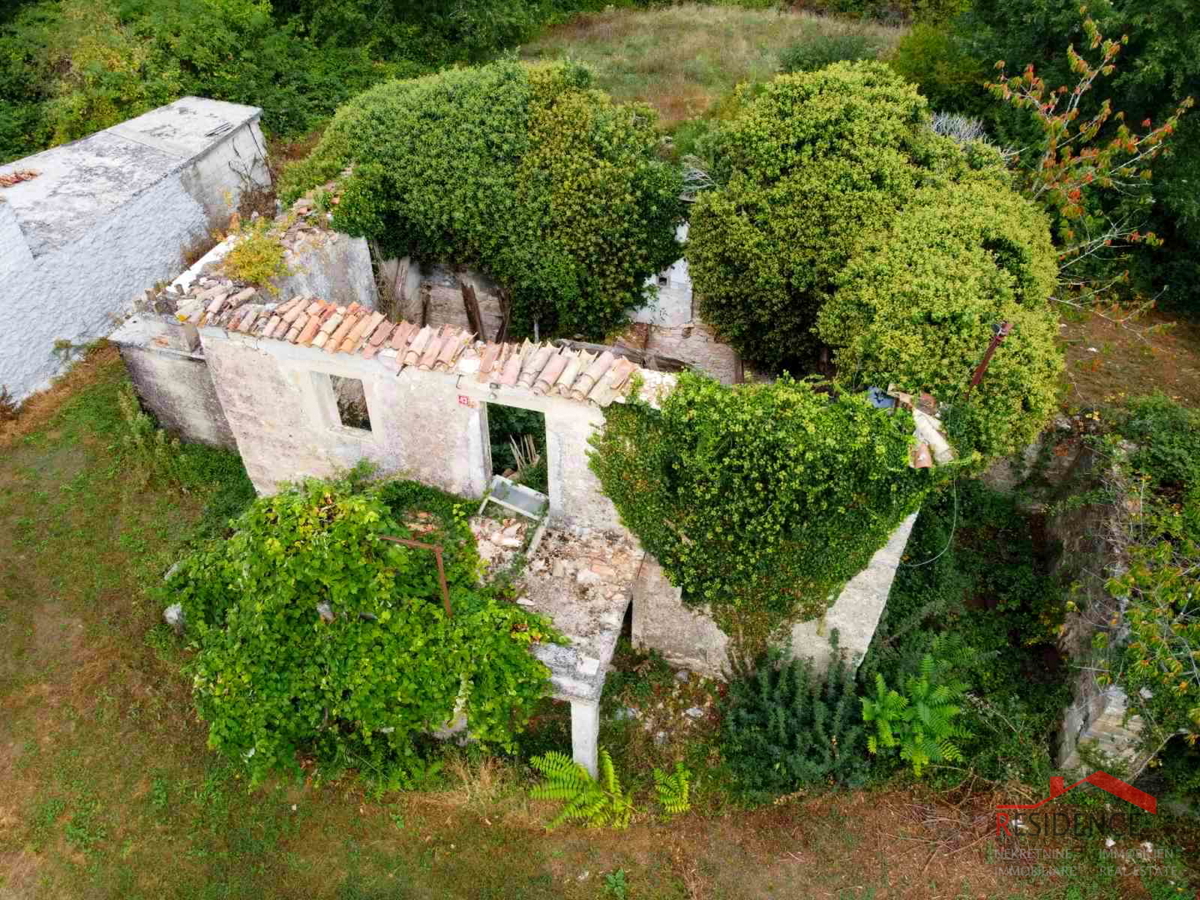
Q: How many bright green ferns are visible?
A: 3